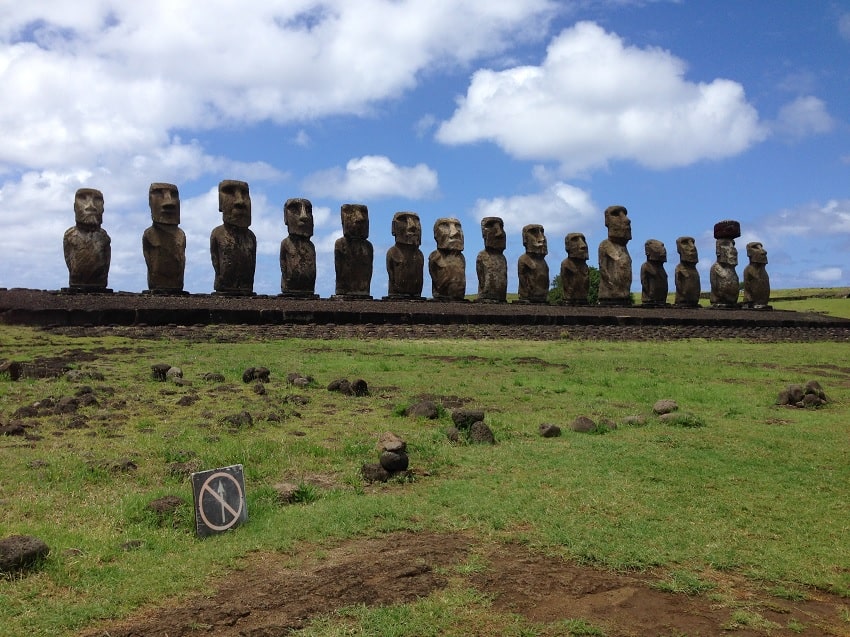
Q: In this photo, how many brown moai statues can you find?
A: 15